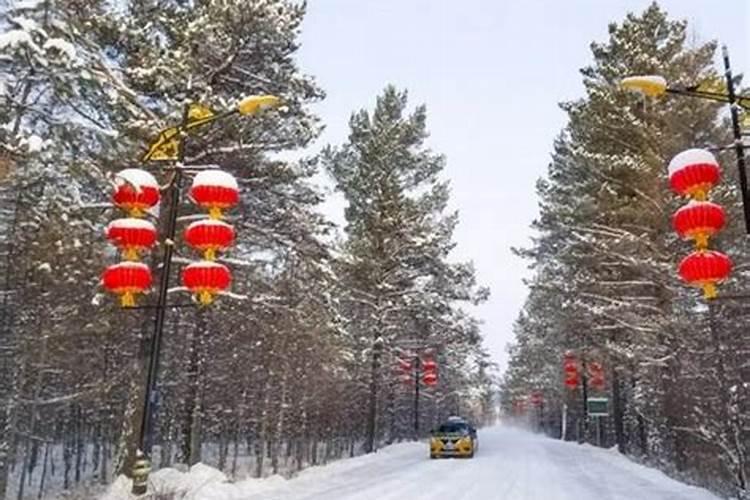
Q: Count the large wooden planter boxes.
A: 0